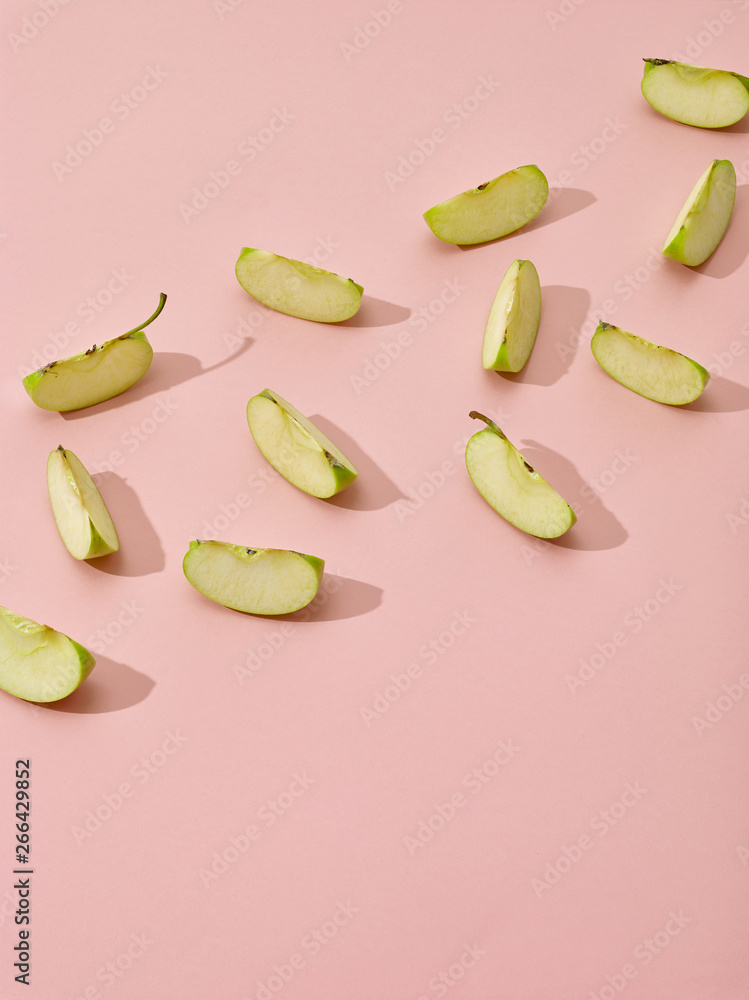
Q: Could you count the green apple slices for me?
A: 12